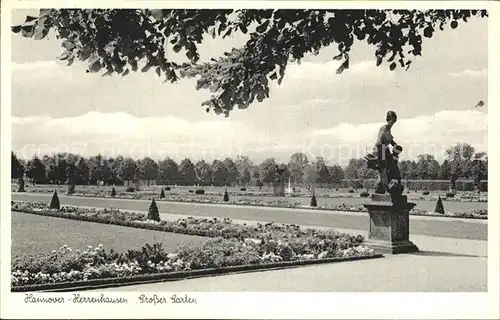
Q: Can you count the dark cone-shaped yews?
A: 7